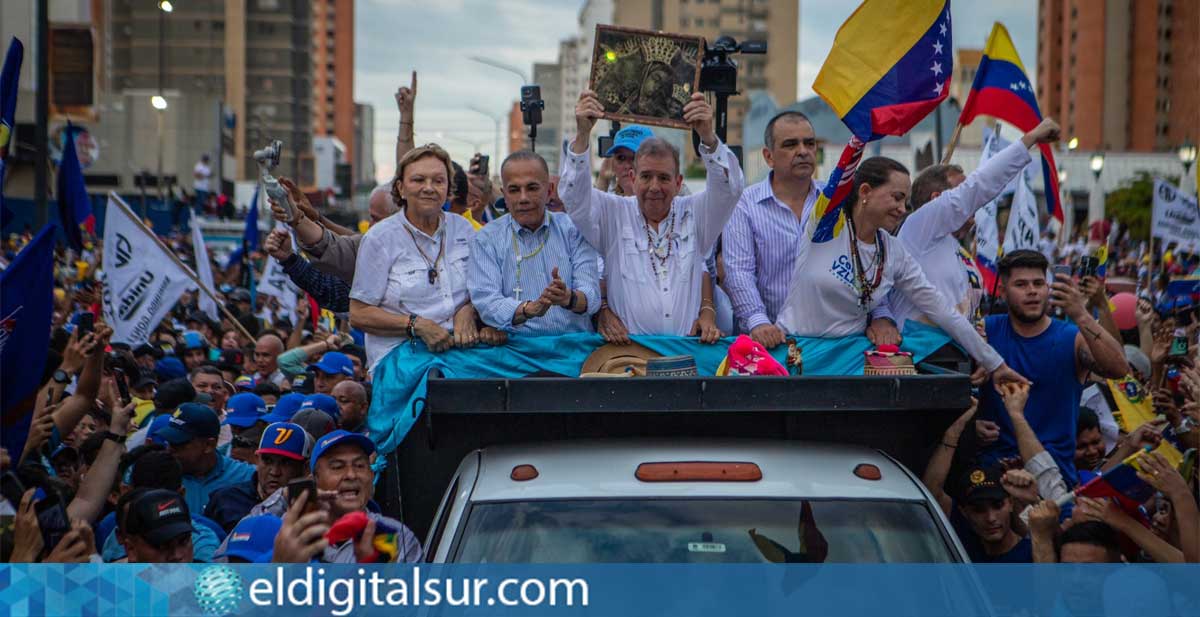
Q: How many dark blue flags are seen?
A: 4